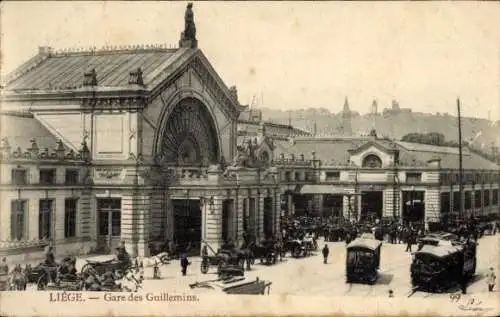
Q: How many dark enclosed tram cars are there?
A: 2